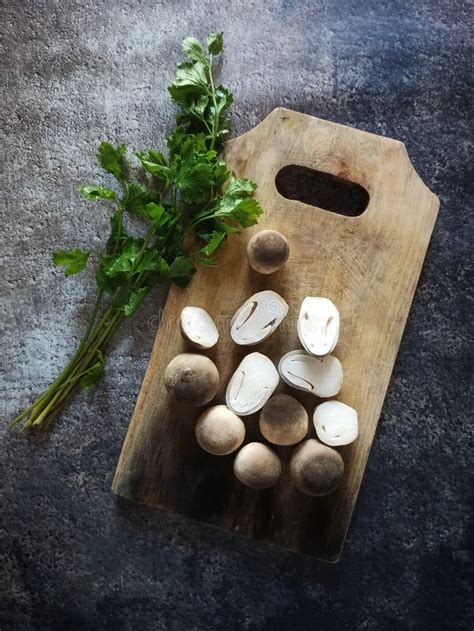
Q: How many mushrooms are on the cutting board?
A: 12